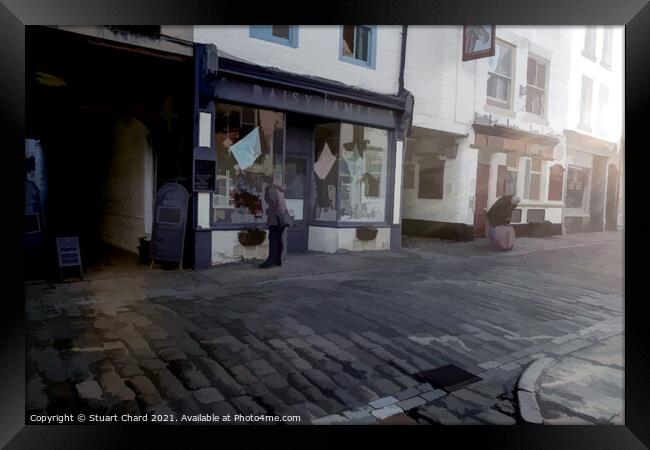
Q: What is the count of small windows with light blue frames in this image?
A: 2